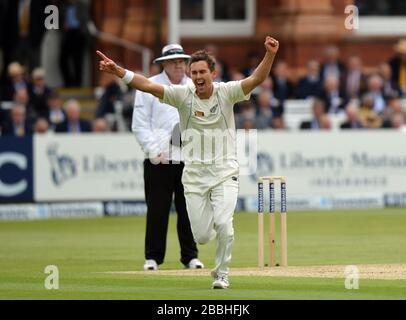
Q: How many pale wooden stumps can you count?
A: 3